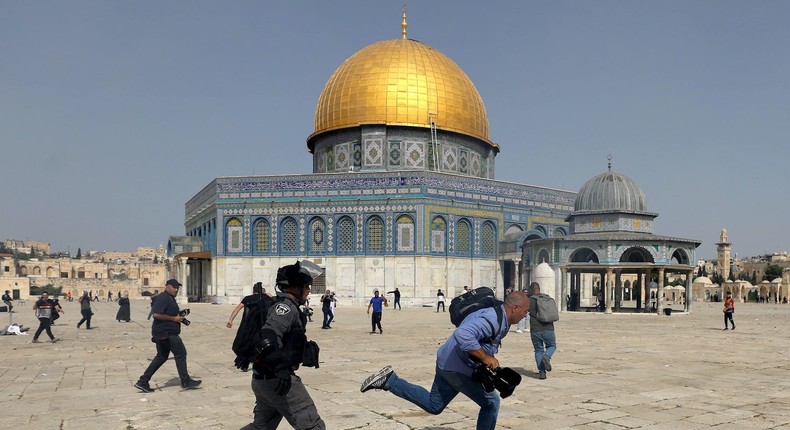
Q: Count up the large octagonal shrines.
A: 1